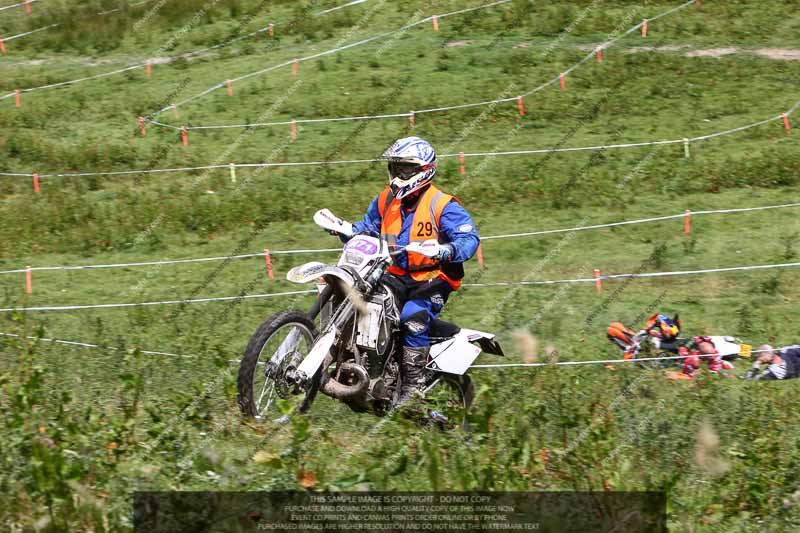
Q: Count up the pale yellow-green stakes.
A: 2